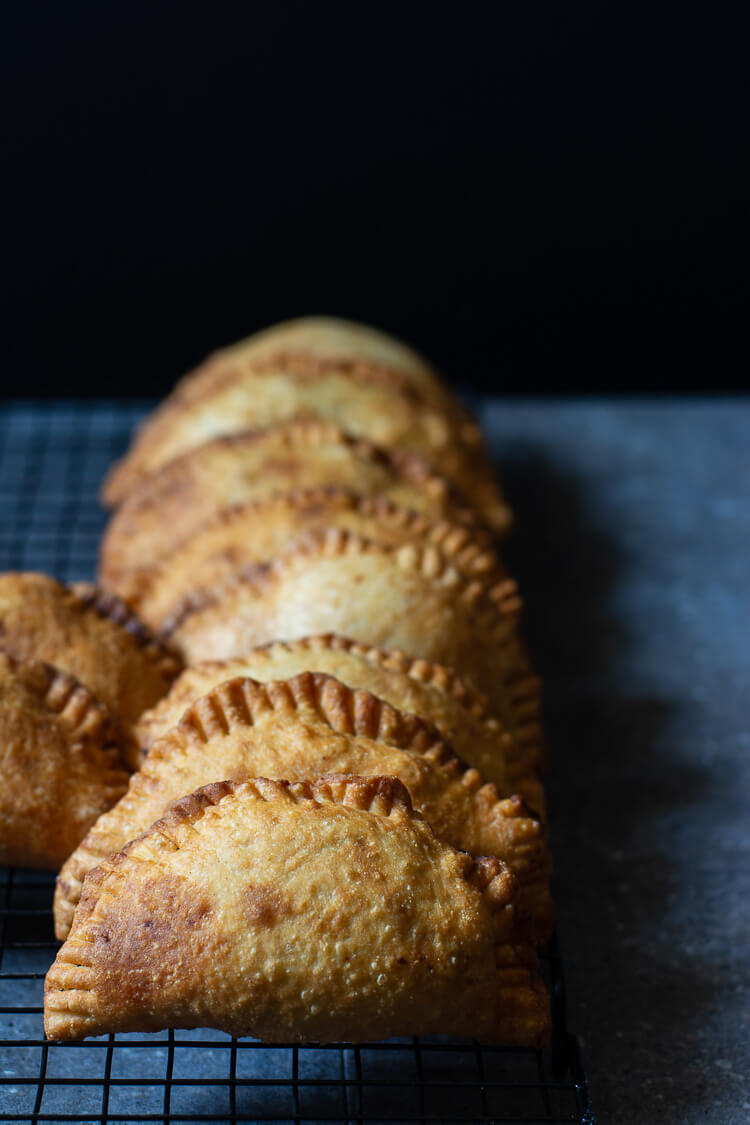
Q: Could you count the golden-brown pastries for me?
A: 10